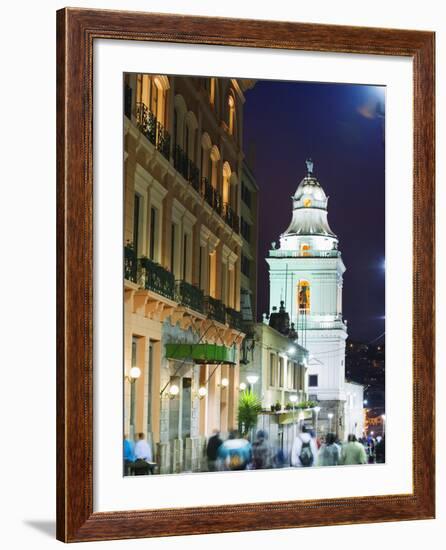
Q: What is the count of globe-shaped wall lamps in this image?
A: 5